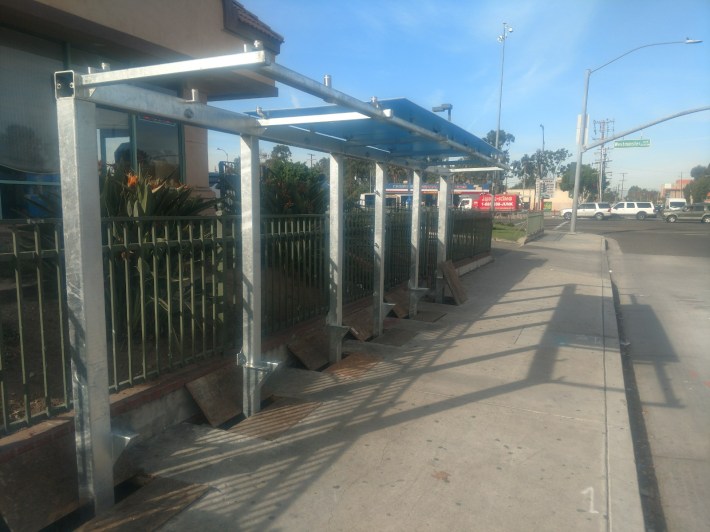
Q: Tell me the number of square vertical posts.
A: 6